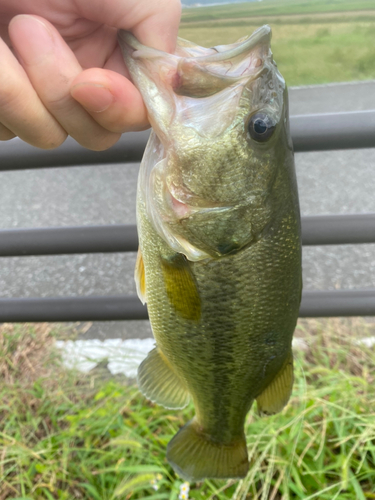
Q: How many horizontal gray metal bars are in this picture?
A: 3